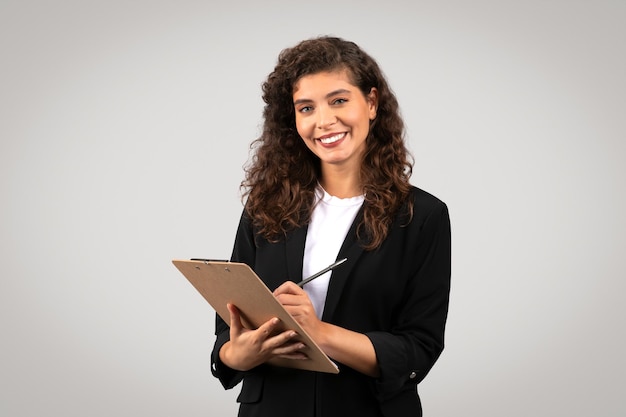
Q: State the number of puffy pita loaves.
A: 0